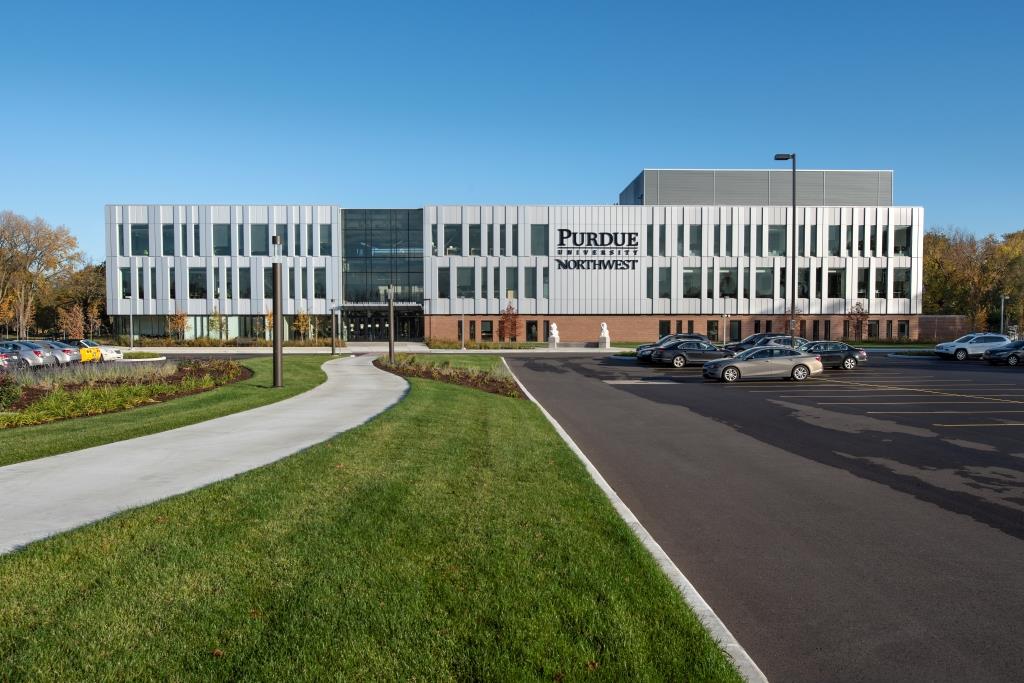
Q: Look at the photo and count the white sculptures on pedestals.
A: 2